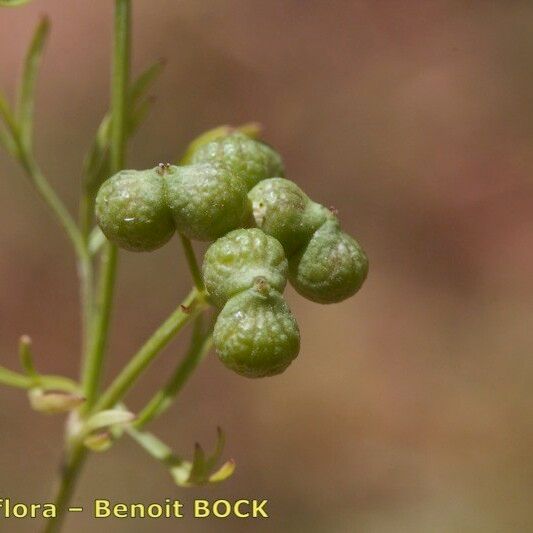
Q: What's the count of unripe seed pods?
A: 7